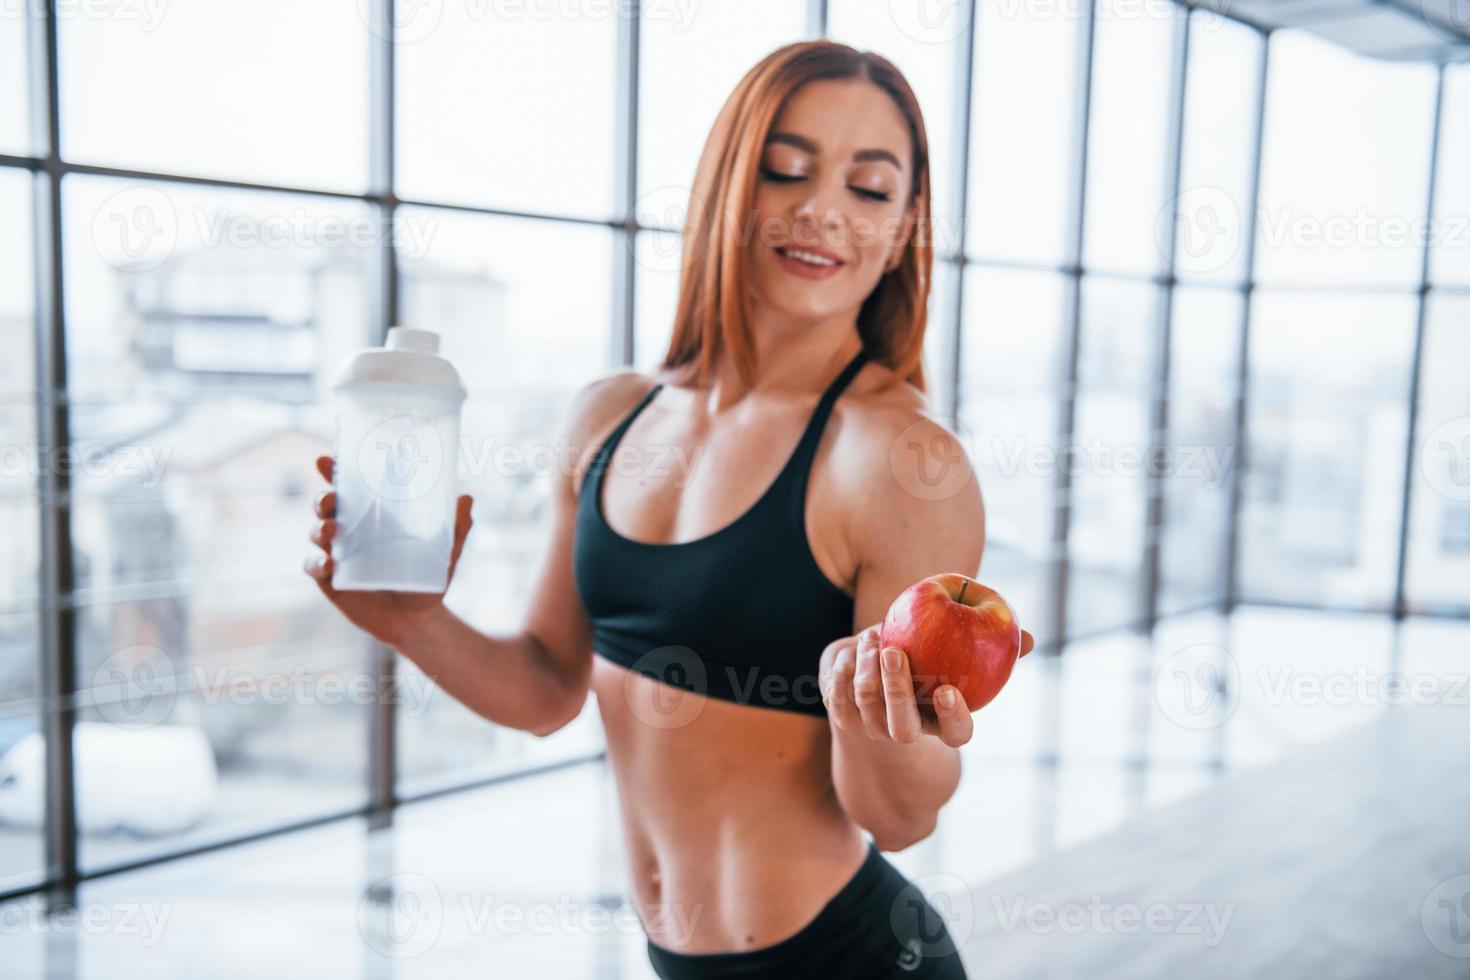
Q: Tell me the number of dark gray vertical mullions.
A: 9